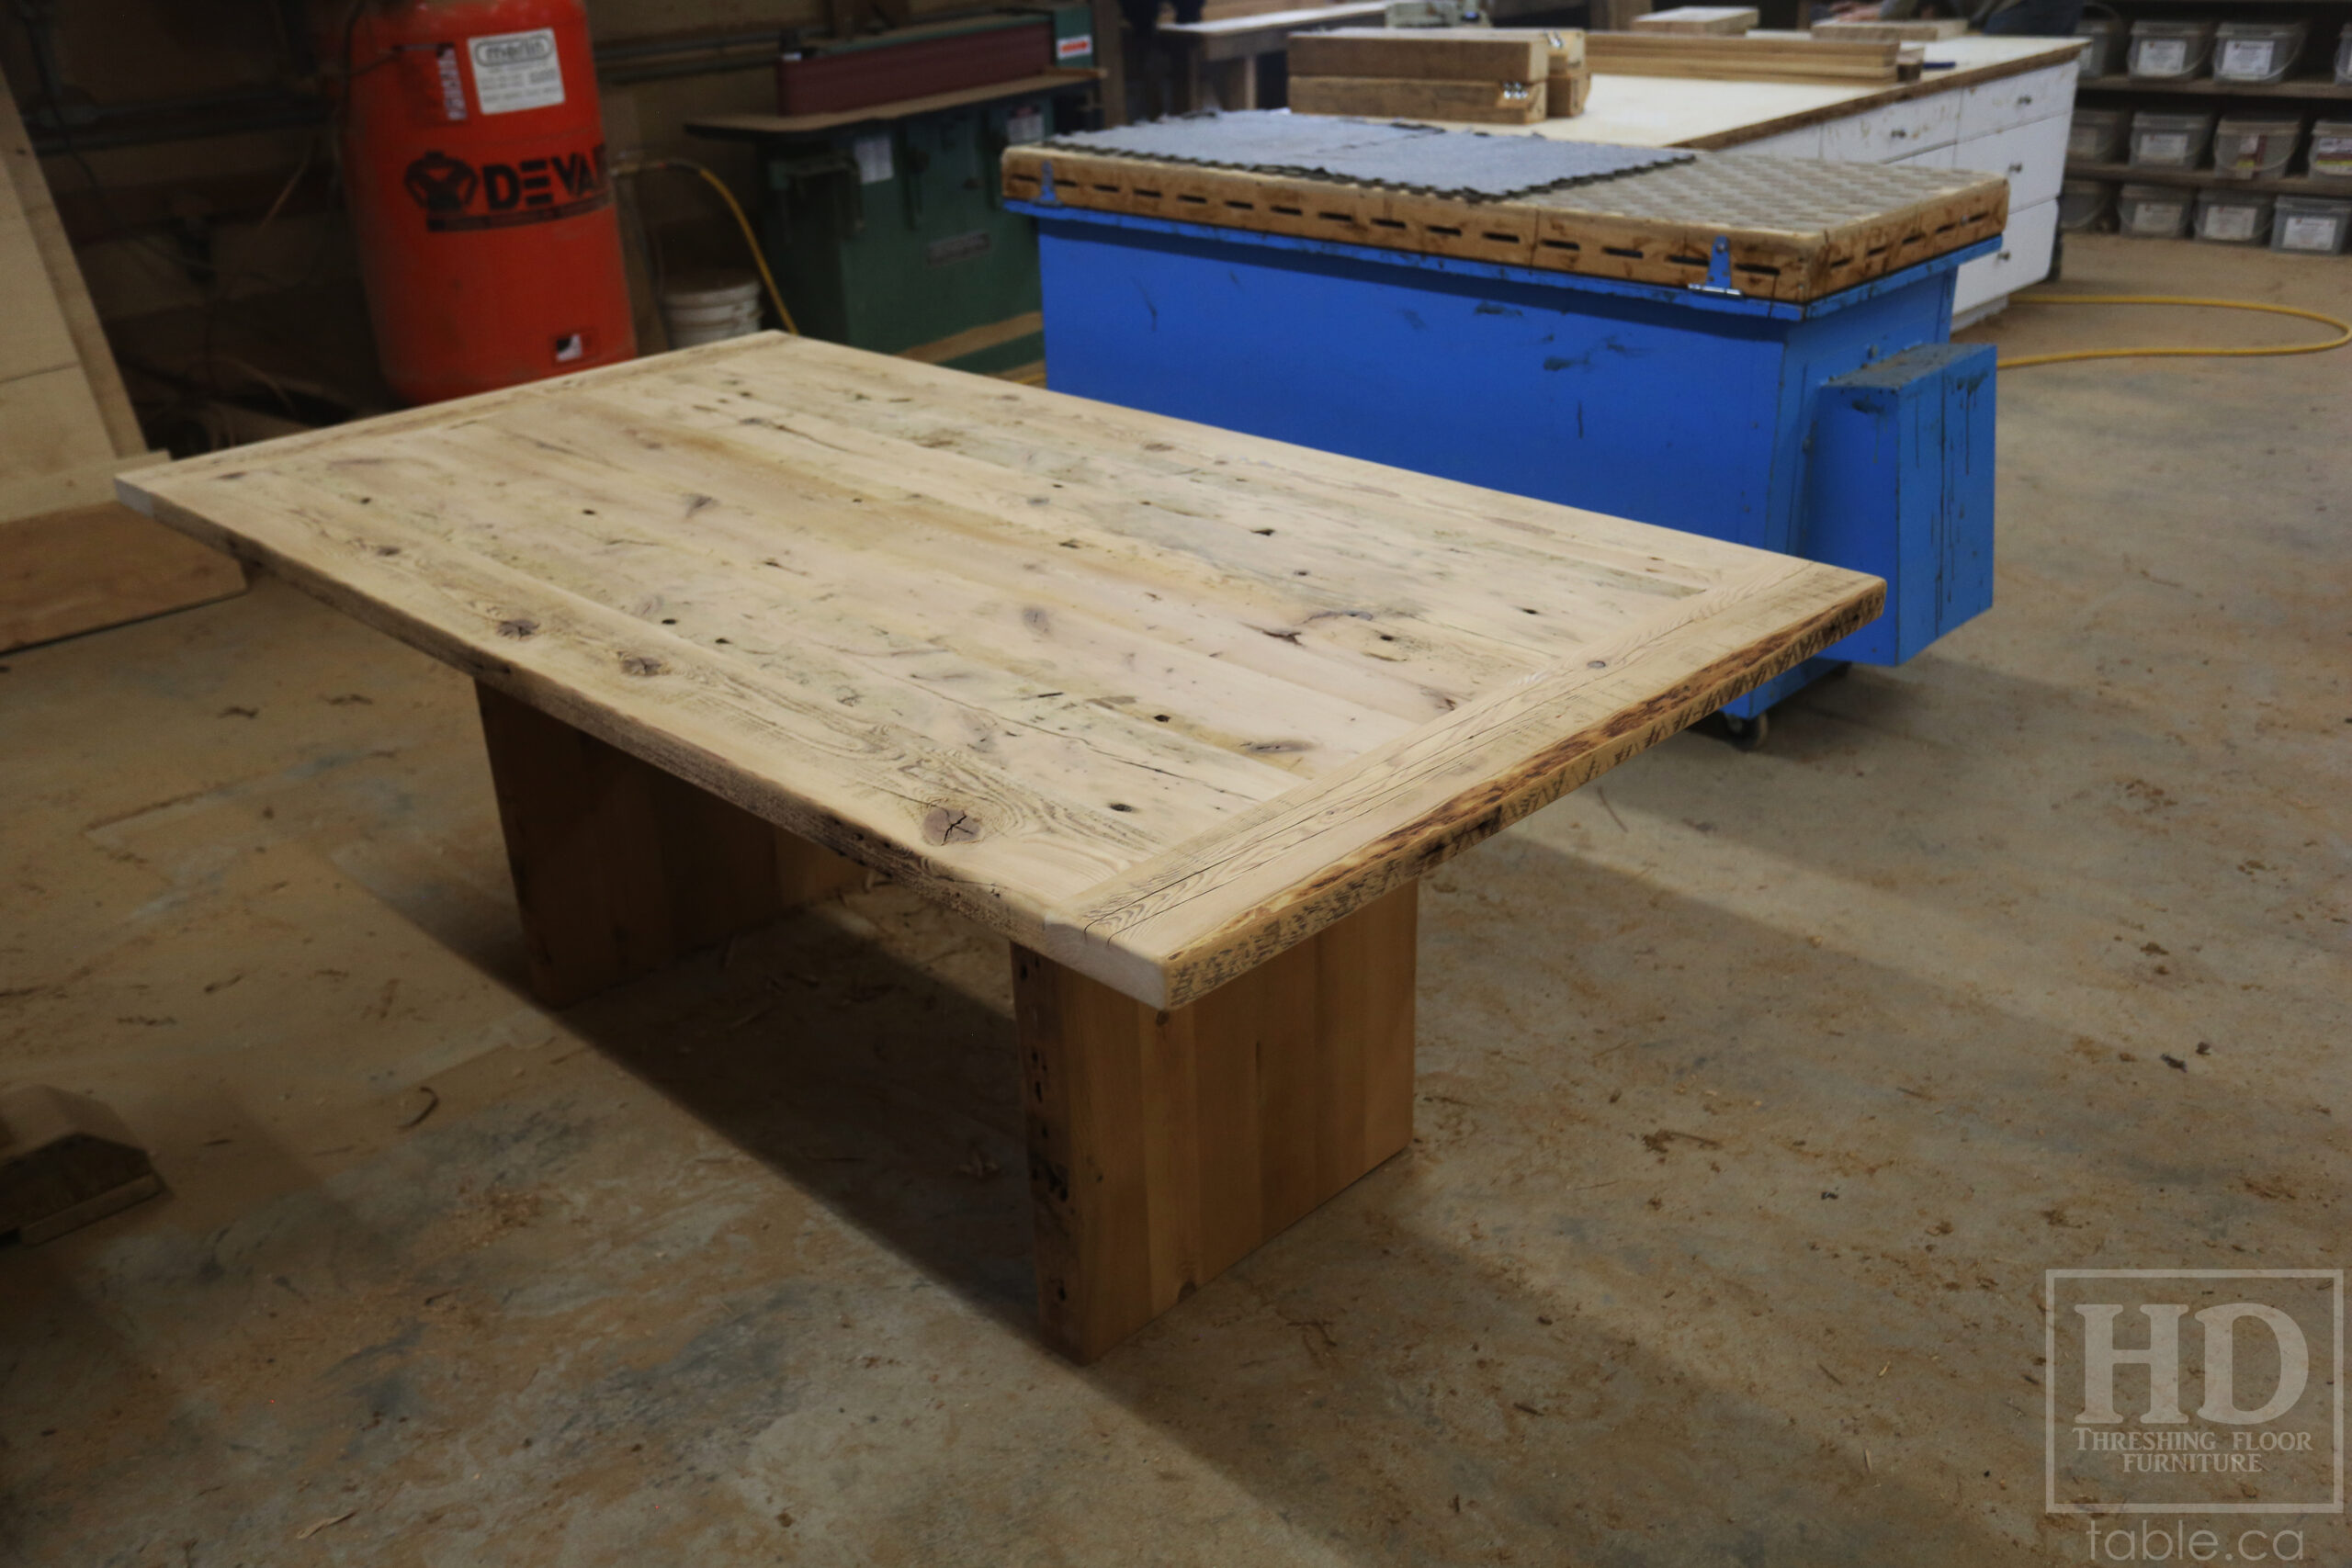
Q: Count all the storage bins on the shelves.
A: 12